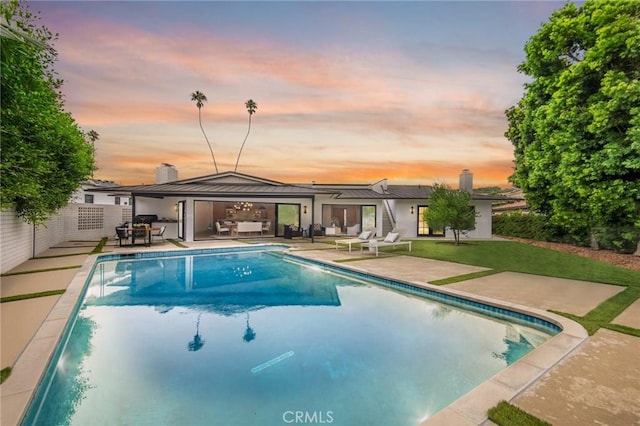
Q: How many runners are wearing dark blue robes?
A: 0